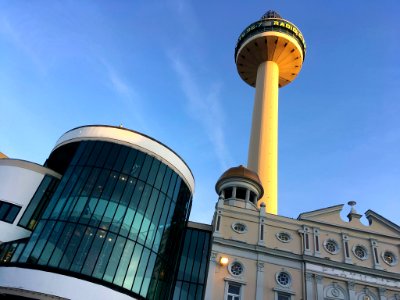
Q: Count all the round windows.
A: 7